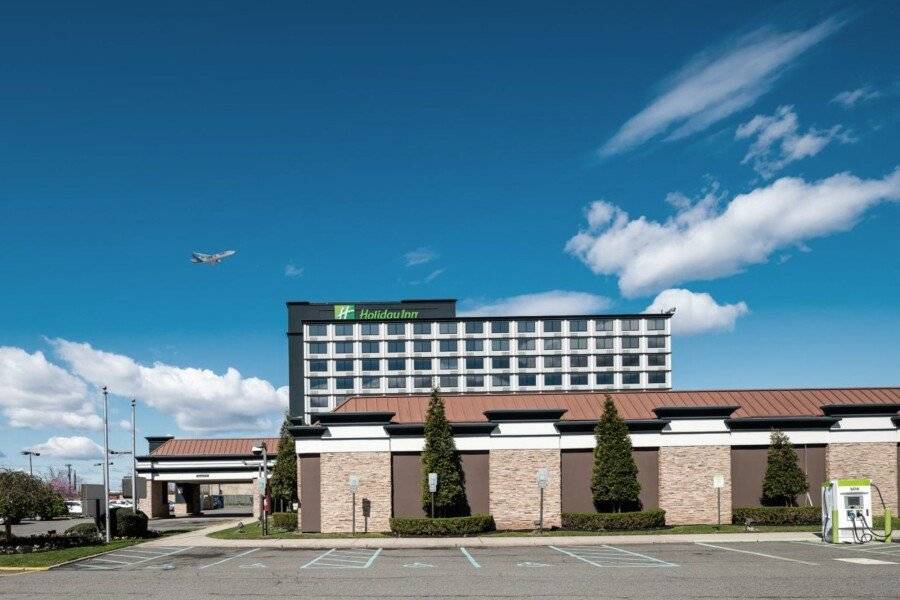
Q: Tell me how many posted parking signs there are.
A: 5